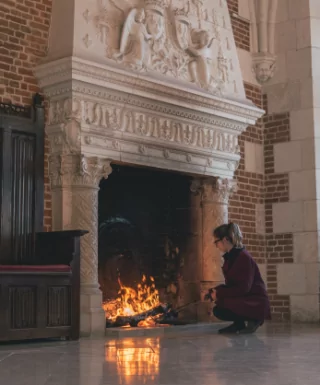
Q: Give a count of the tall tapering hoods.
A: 1